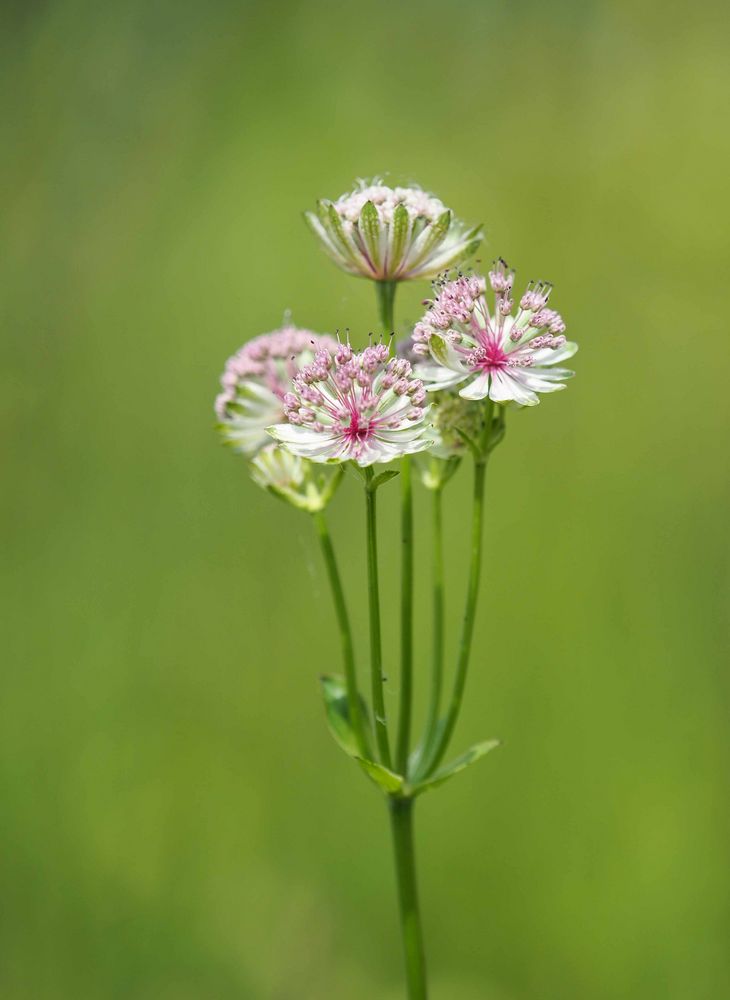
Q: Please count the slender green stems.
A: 5